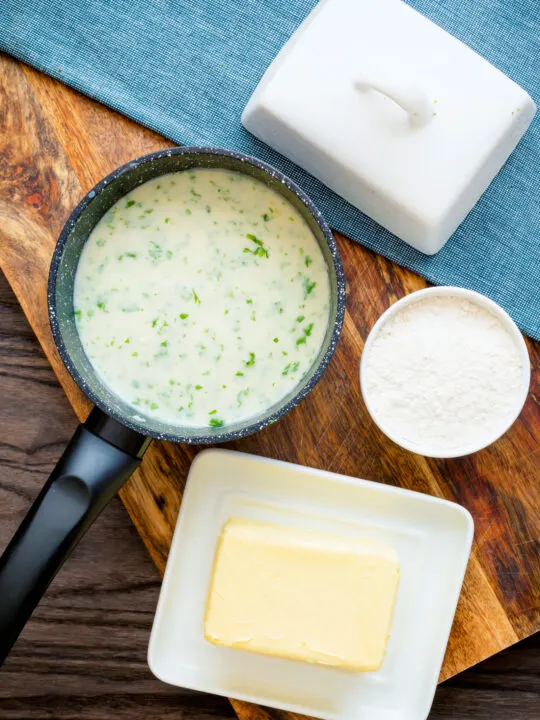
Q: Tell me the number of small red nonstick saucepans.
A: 0